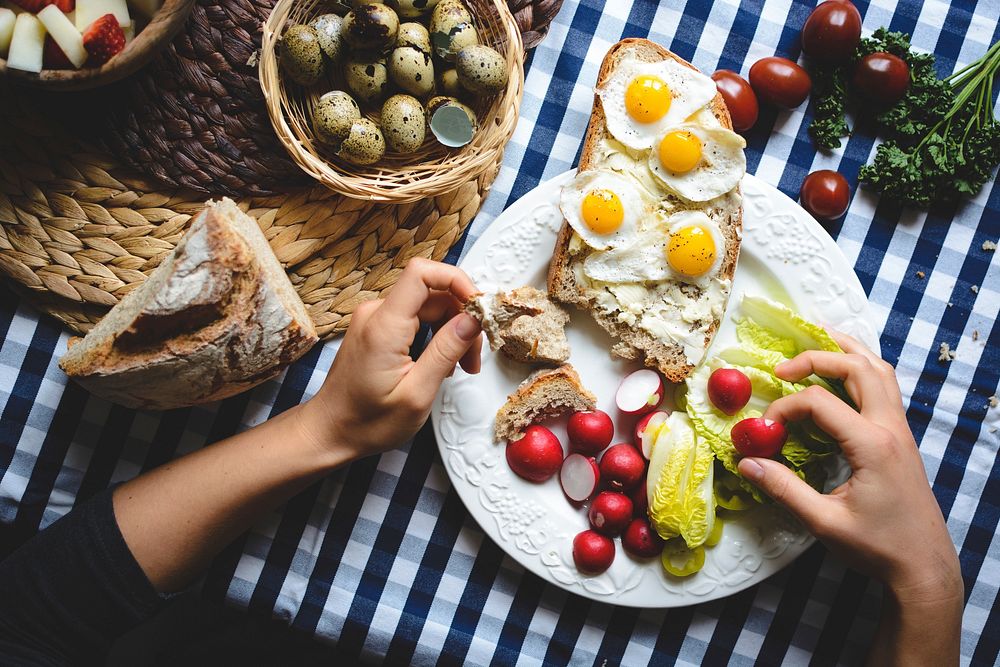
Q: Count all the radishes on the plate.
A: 12